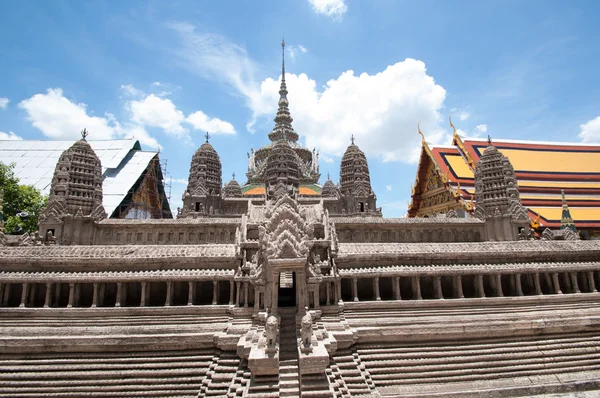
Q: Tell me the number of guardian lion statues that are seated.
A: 2